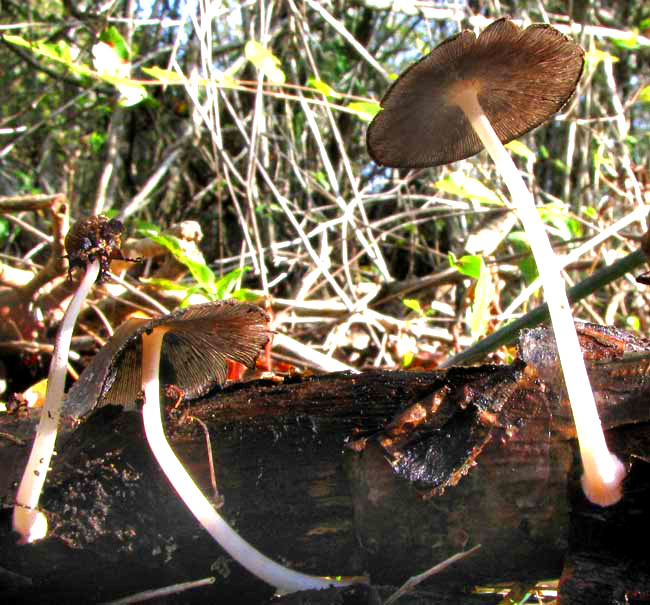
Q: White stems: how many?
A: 3